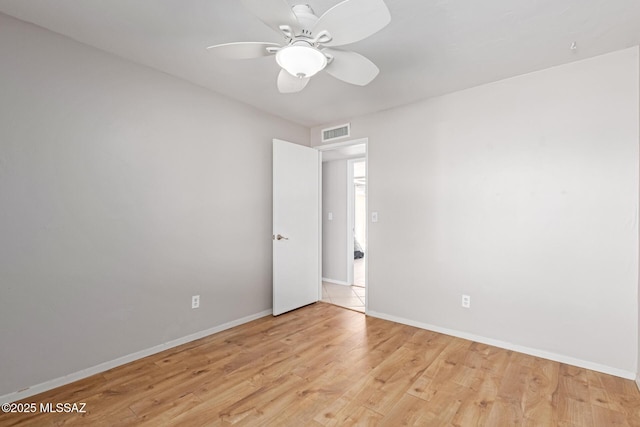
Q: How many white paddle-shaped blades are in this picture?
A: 5